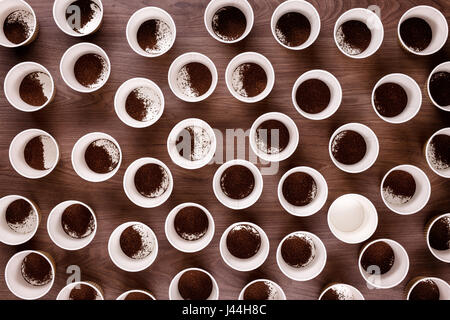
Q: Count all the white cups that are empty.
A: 1